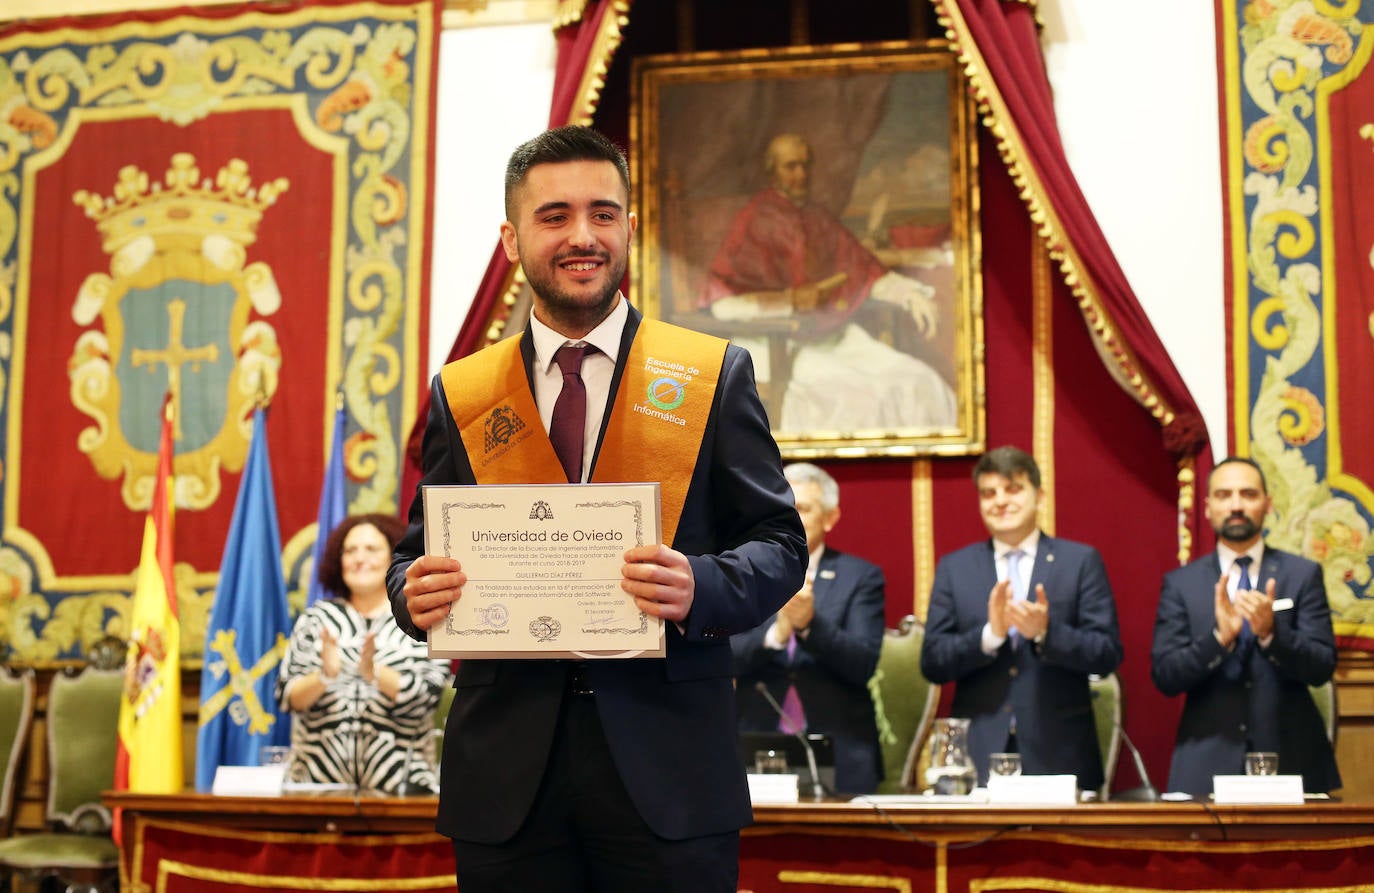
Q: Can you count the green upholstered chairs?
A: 6